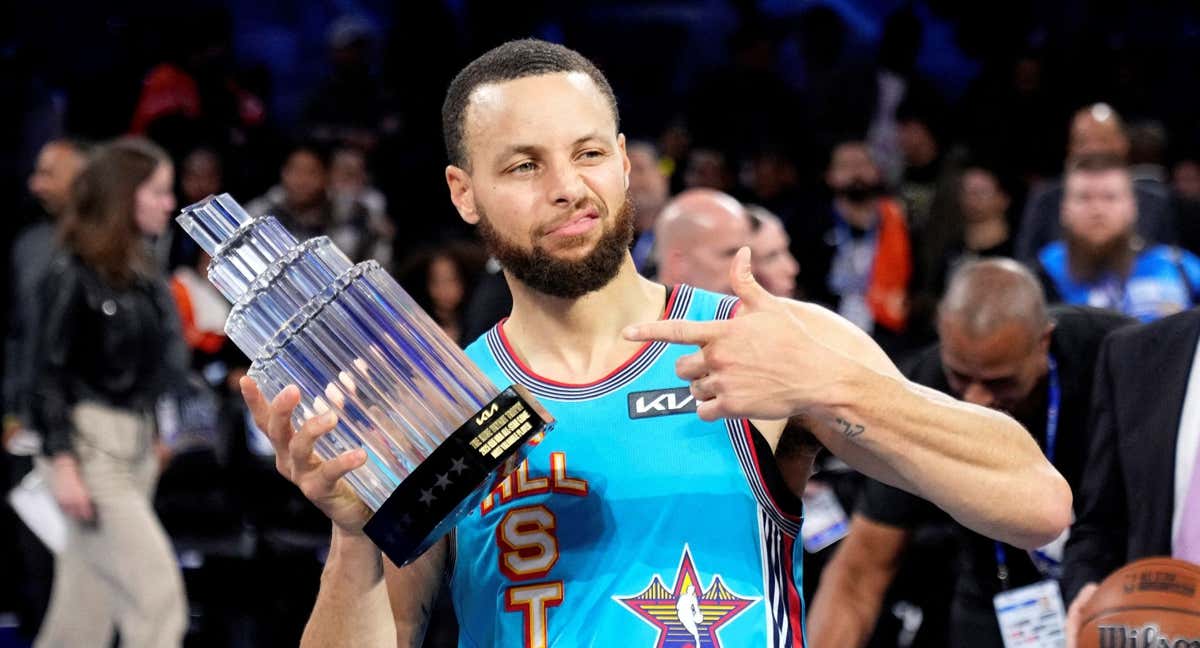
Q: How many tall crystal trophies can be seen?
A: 1